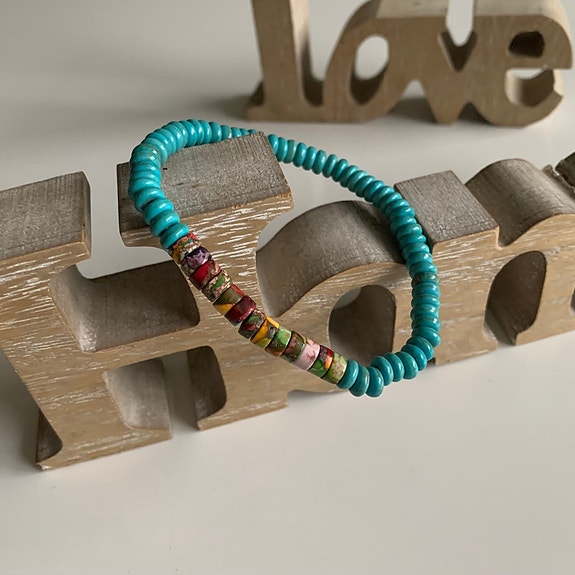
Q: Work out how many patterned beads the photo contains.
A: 13